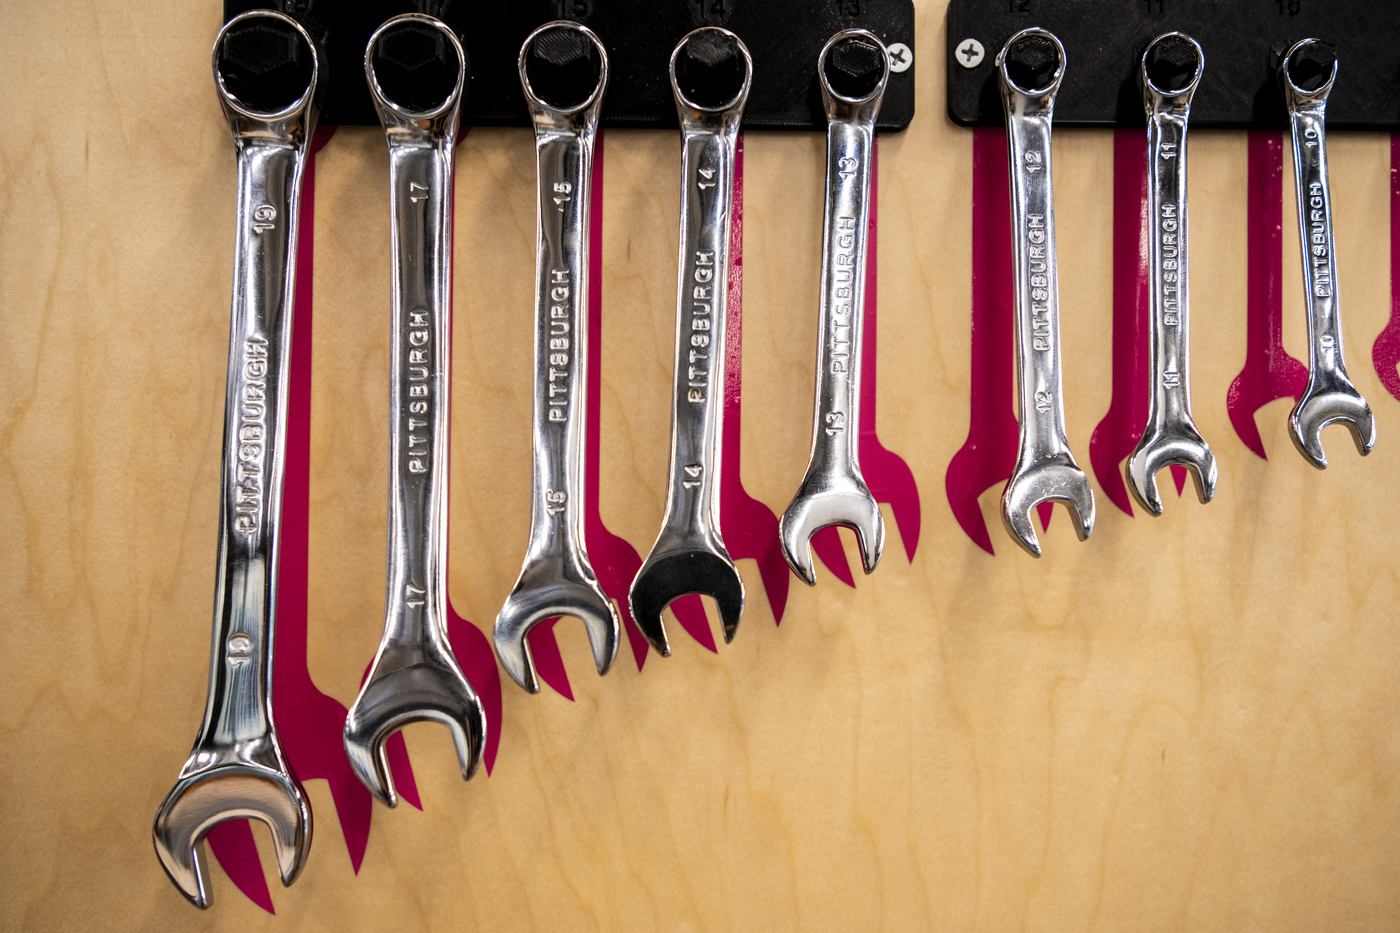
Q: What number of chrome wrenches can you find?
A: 8